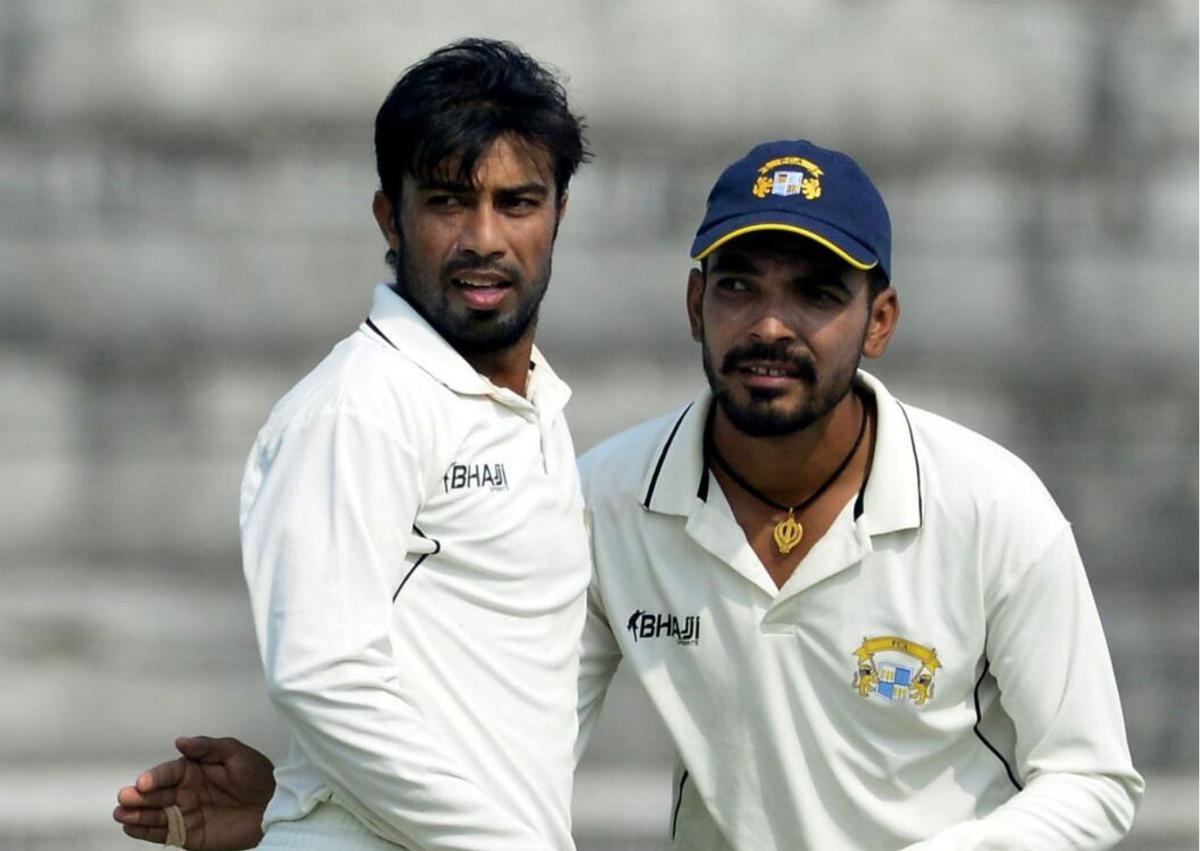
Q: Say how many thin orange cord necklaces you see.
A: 0